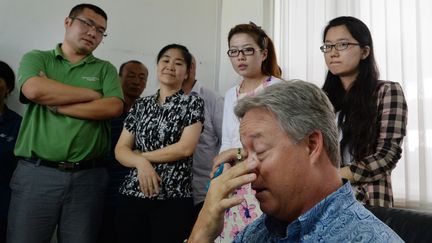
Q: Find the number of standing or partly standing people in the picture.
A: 7